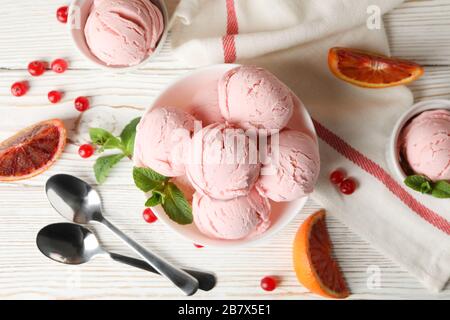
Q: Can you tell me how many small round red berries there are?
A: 12